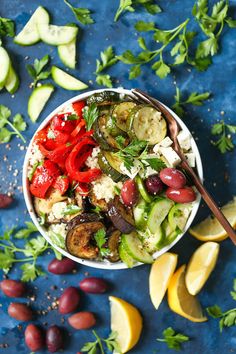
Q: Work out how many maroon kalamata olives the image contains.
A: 13